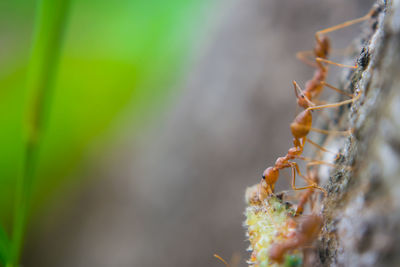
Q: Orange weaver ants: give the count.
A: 4